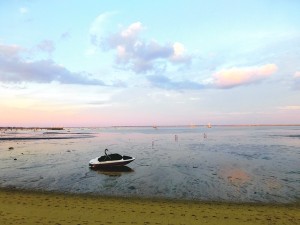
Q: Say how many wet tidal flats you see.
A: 1